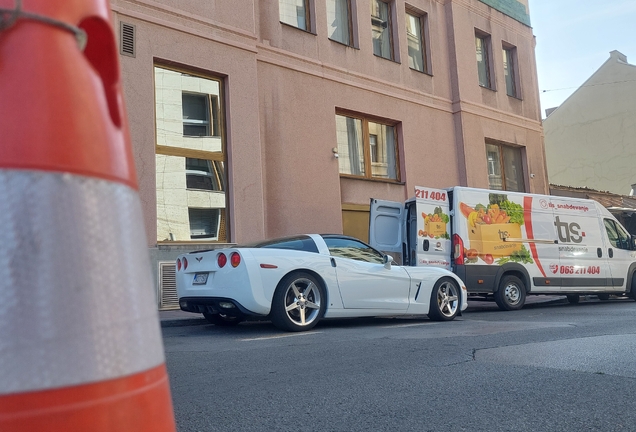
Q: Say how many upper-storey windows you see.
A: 6